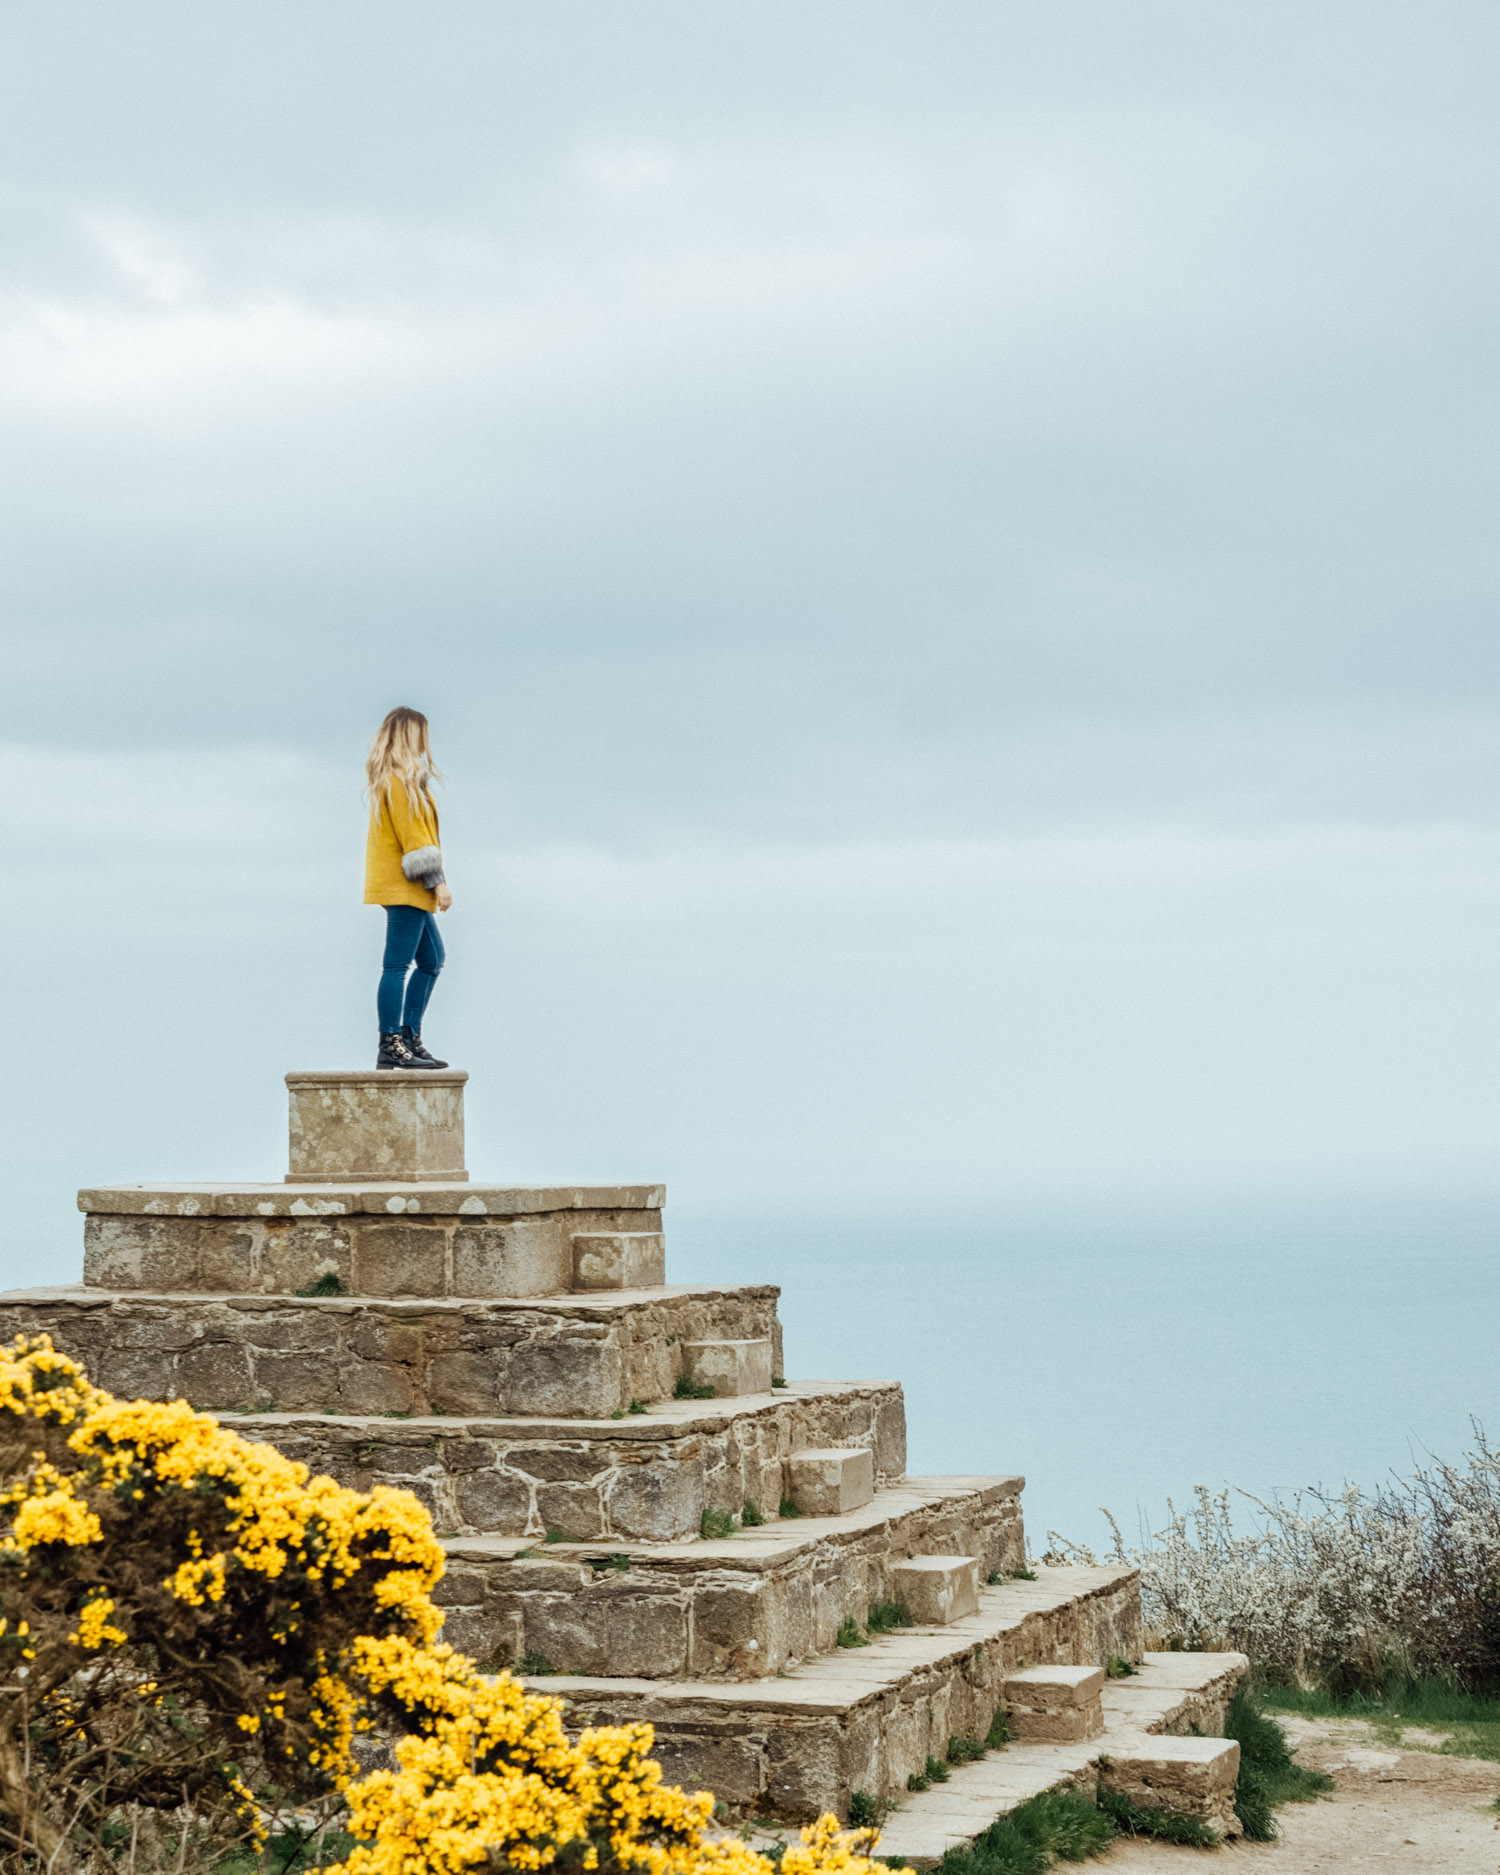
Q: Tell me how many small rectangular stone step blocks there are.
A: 6